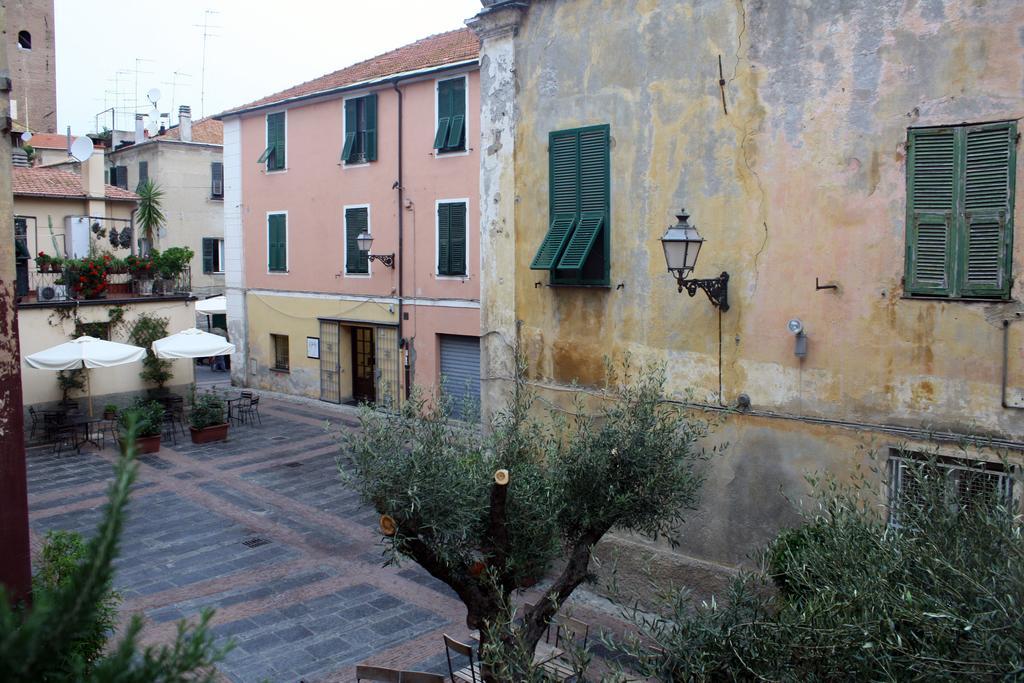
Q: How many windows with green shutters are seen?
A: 8